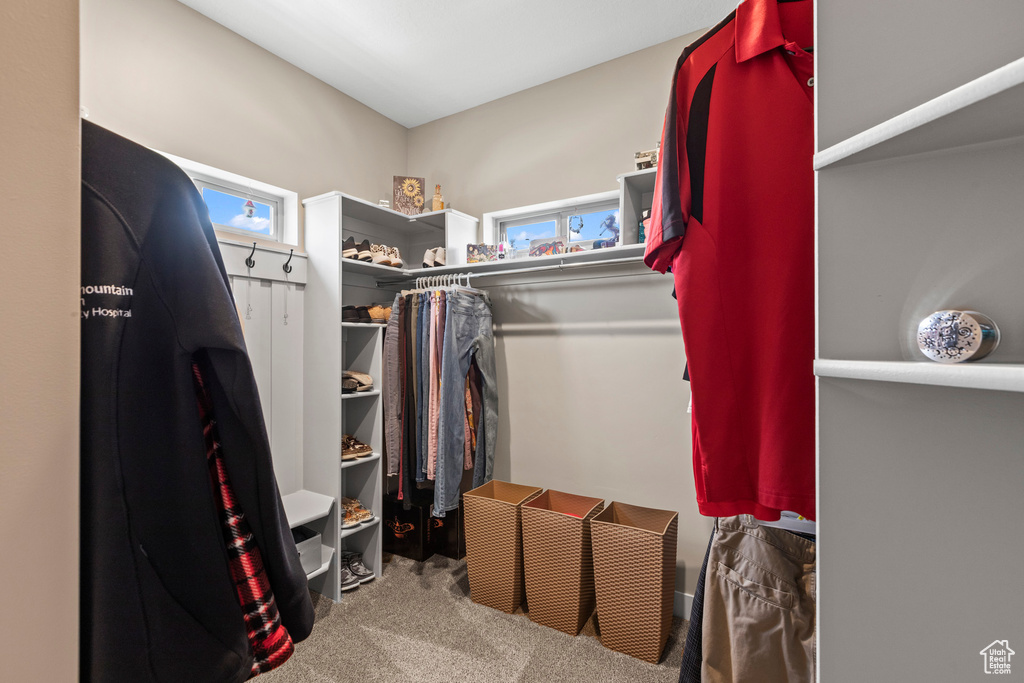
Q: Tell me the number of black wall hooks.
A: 2